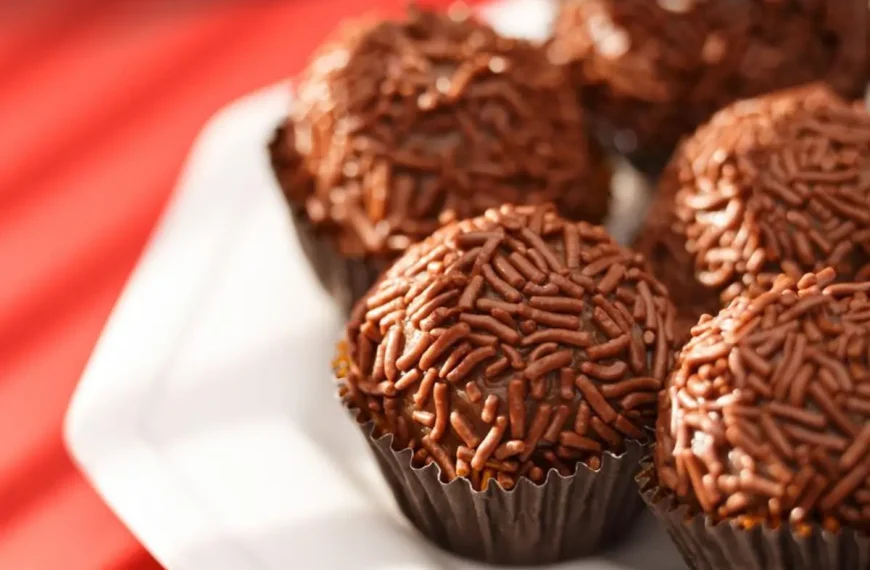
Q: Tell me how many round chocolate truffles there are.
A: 5